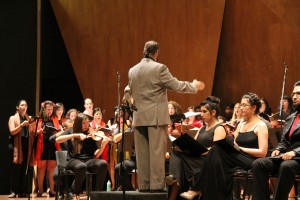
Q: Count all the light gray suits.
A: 1